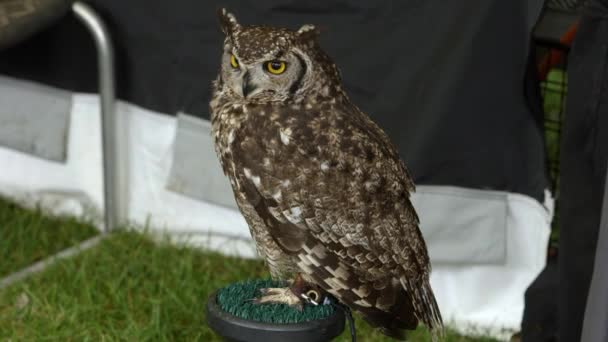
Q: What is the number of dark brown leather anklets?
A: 1